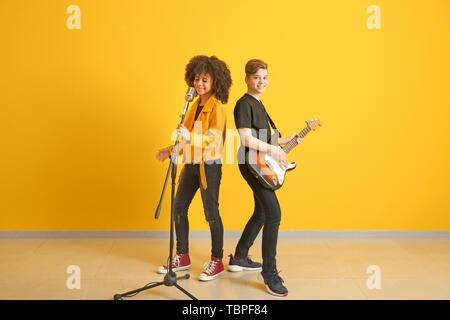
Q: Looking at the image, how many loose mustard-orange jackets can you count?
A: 1